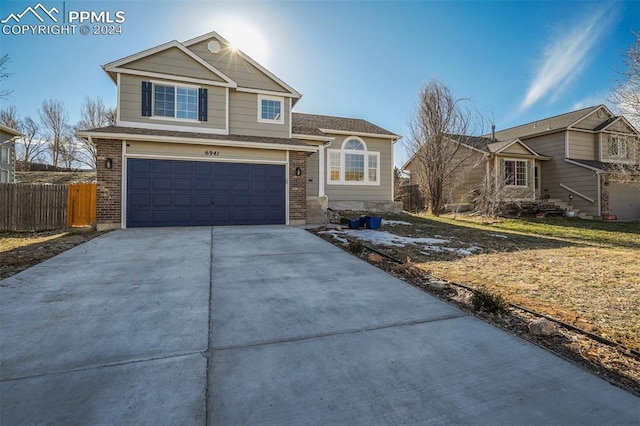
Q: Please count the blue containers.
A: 2